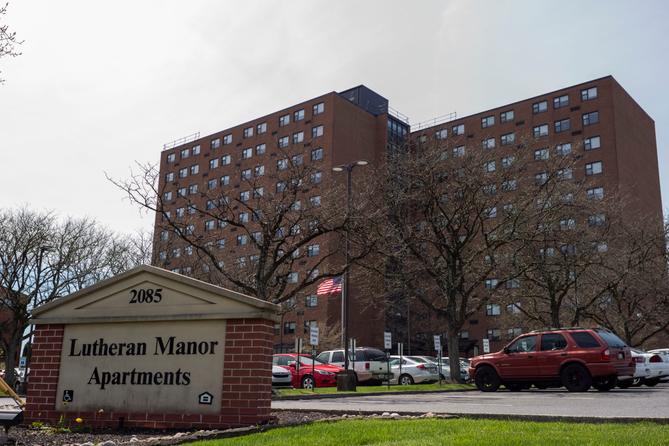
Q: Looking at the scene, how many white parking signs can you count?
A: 4